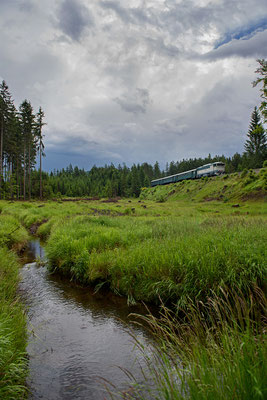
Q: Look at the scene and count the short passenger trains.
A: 1